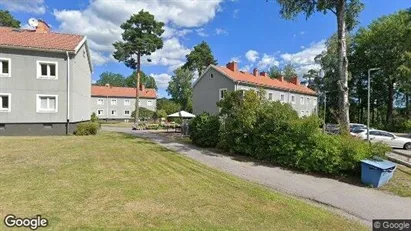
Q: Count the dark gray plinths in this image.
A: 2